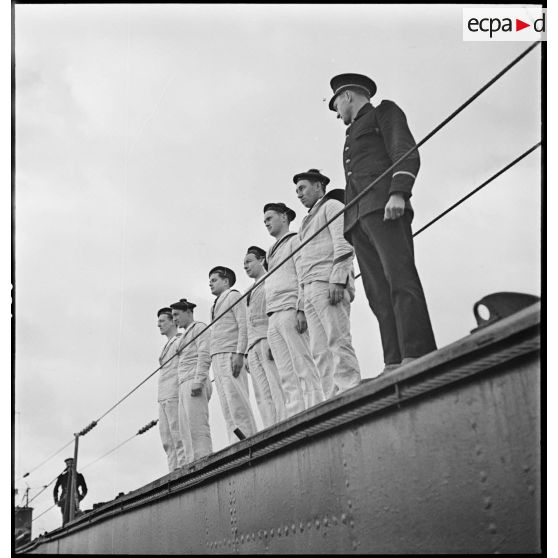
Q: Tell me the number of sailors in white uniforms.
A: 6